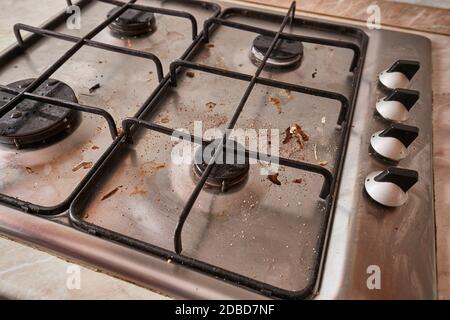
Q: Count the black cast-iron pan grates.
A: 2